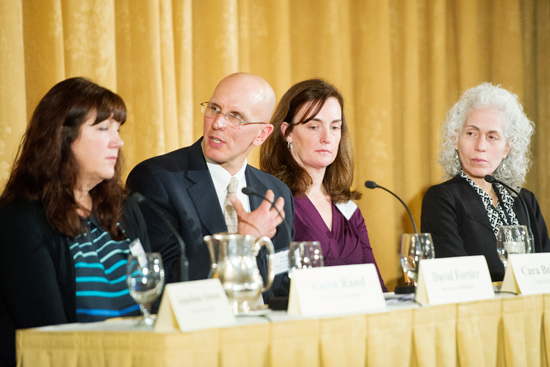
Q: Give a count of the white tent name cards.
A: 4